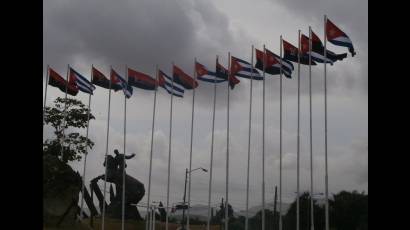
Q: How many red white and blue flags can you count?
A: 8